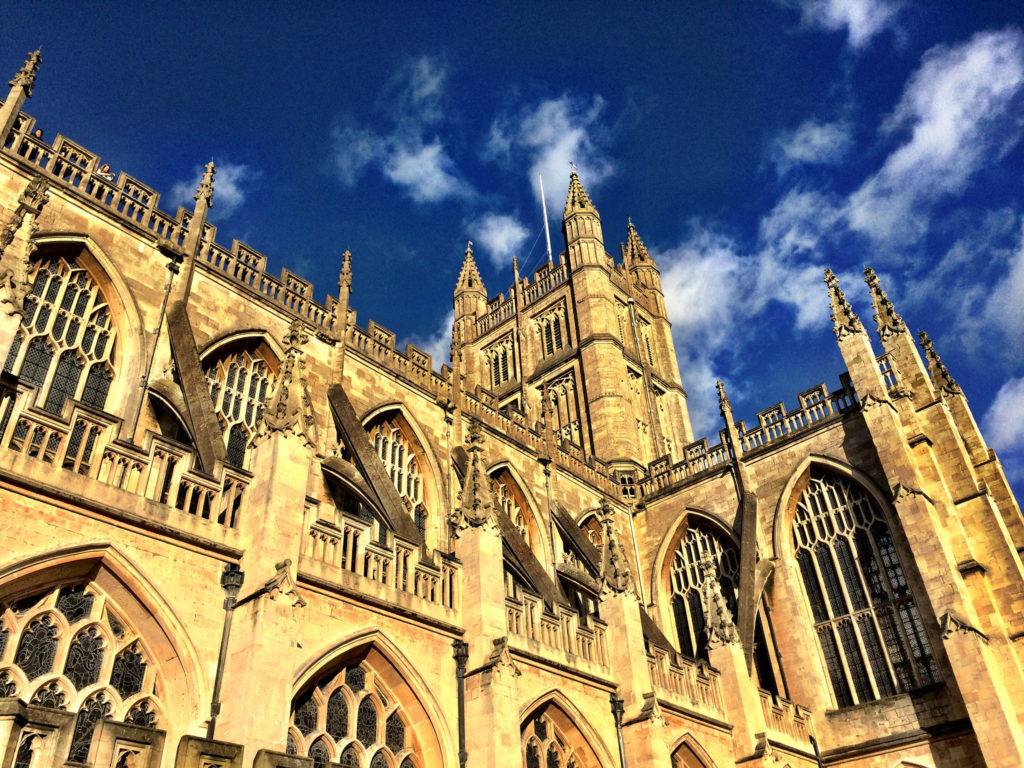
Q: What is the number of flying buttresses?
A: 5